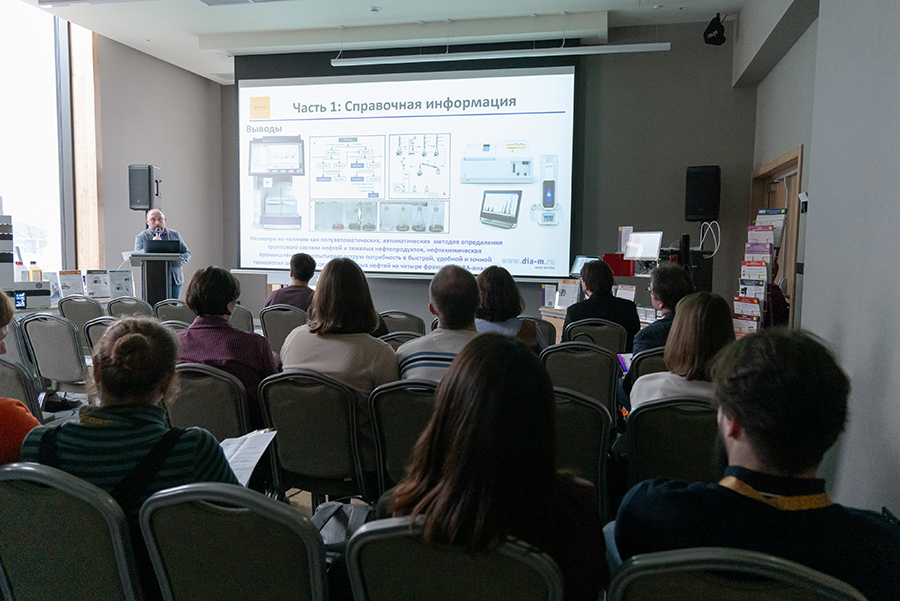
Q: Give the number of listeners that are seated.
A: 12